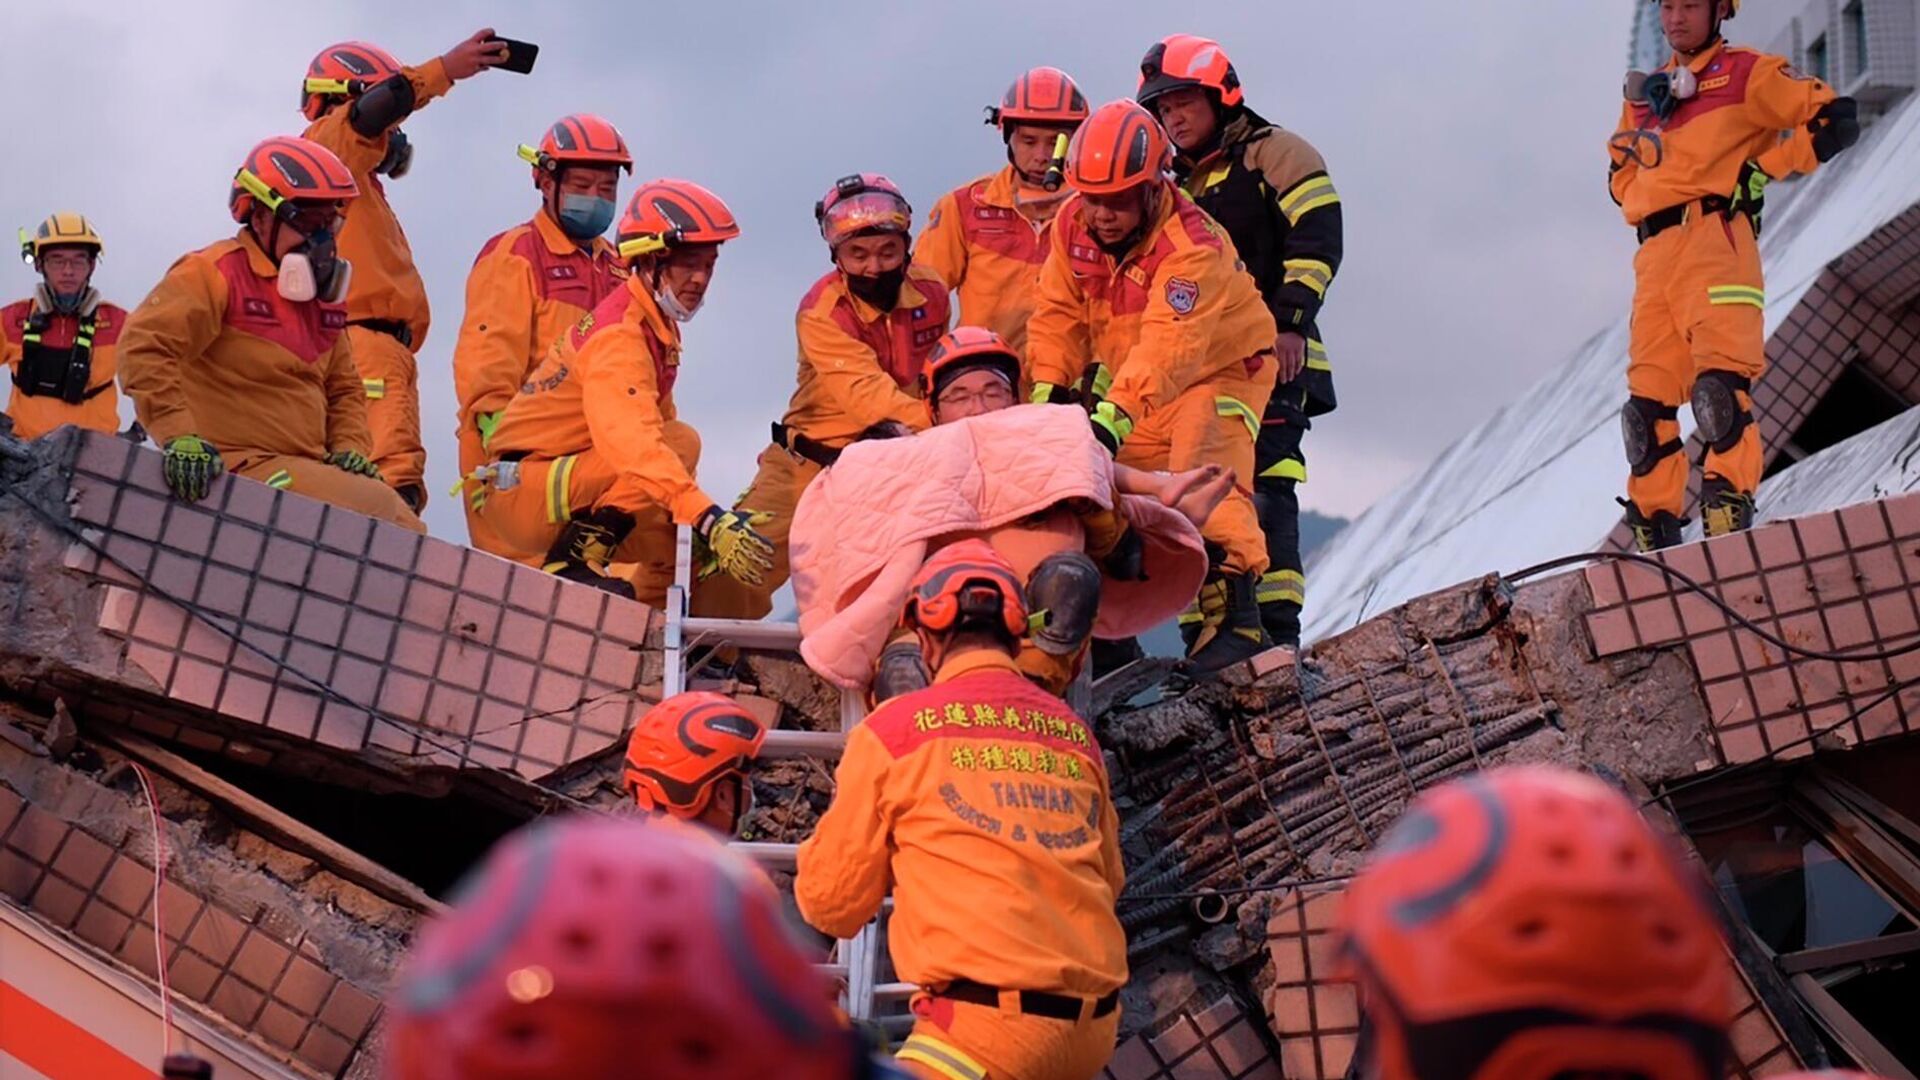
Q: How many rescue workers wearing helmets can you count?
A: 15